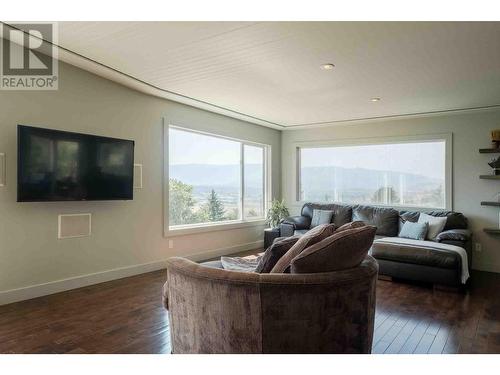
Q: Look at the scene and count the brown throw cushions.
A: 4